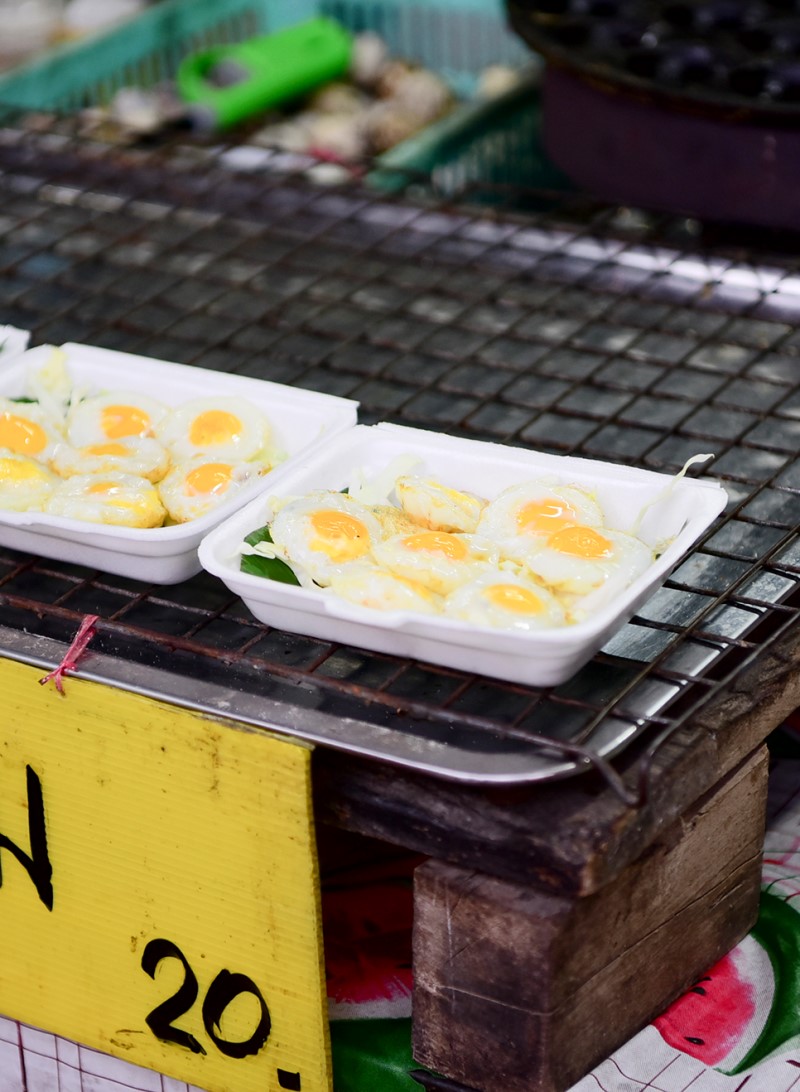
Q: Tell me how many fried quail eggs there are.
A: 14